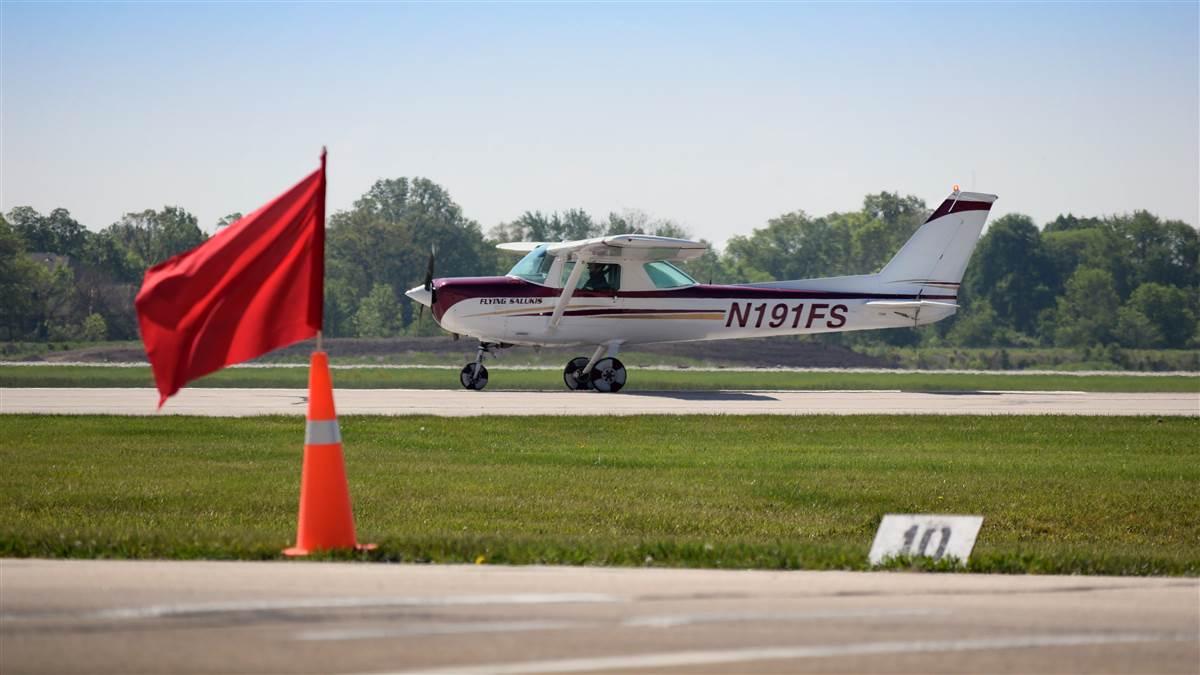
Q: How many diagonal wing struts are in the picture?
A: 1